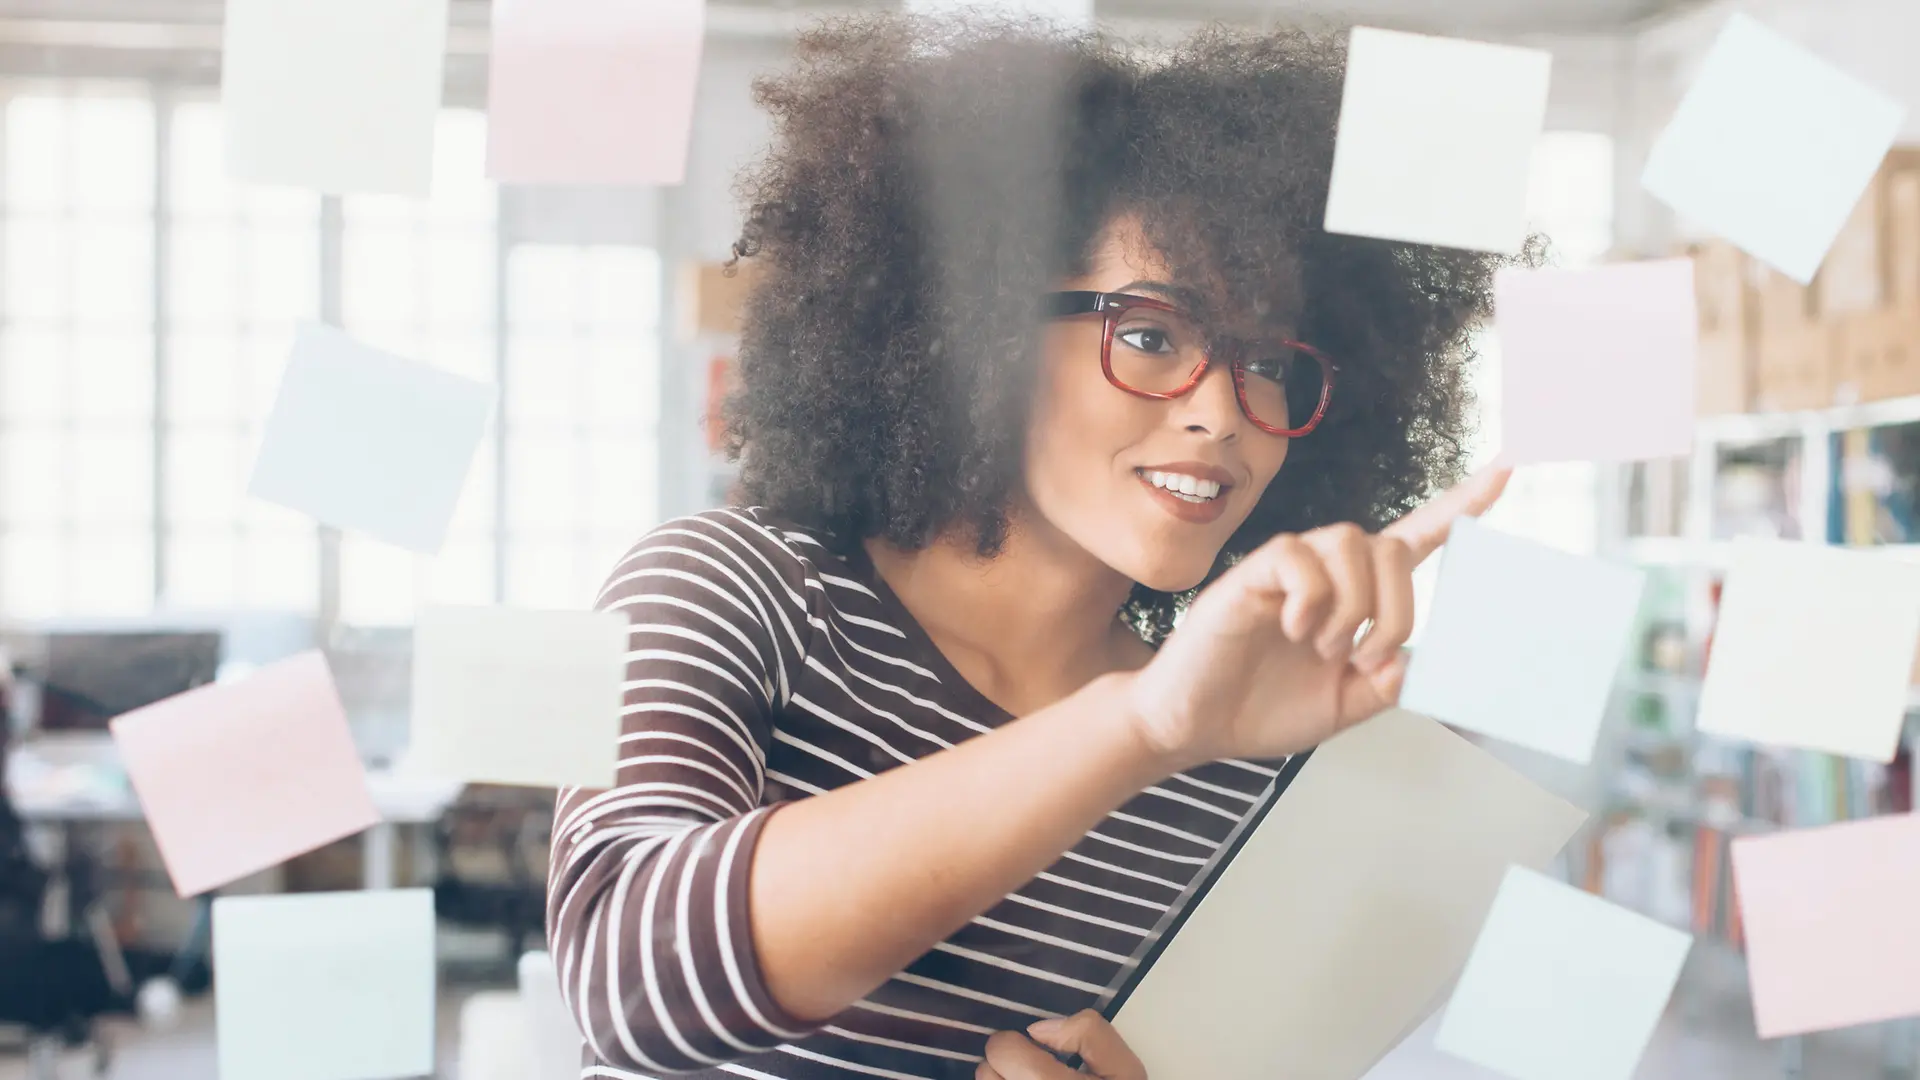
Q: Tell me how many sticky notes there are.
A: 13